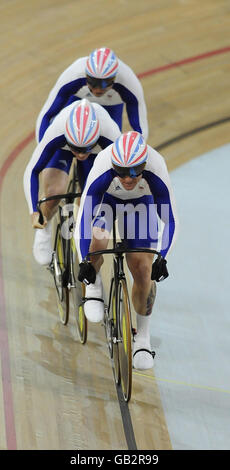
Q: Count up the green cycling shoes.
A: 0